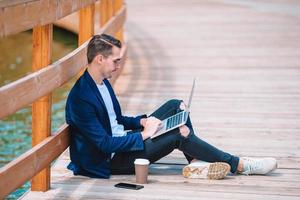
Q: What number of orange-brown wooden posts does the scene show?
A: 4